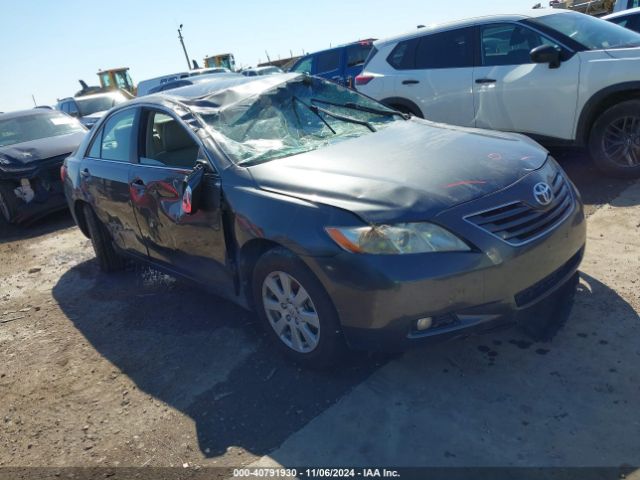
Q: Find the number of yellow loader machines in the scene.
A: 2